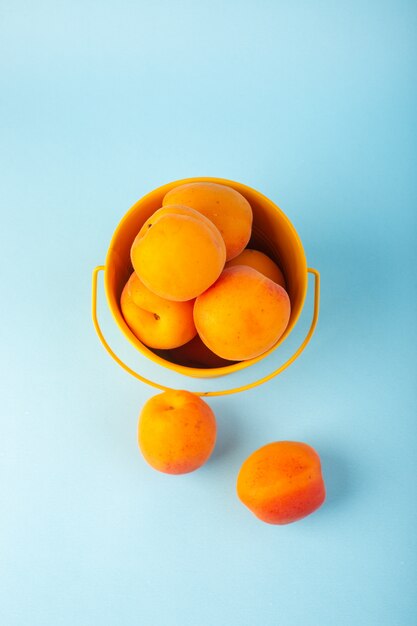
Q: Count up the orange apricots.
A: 7